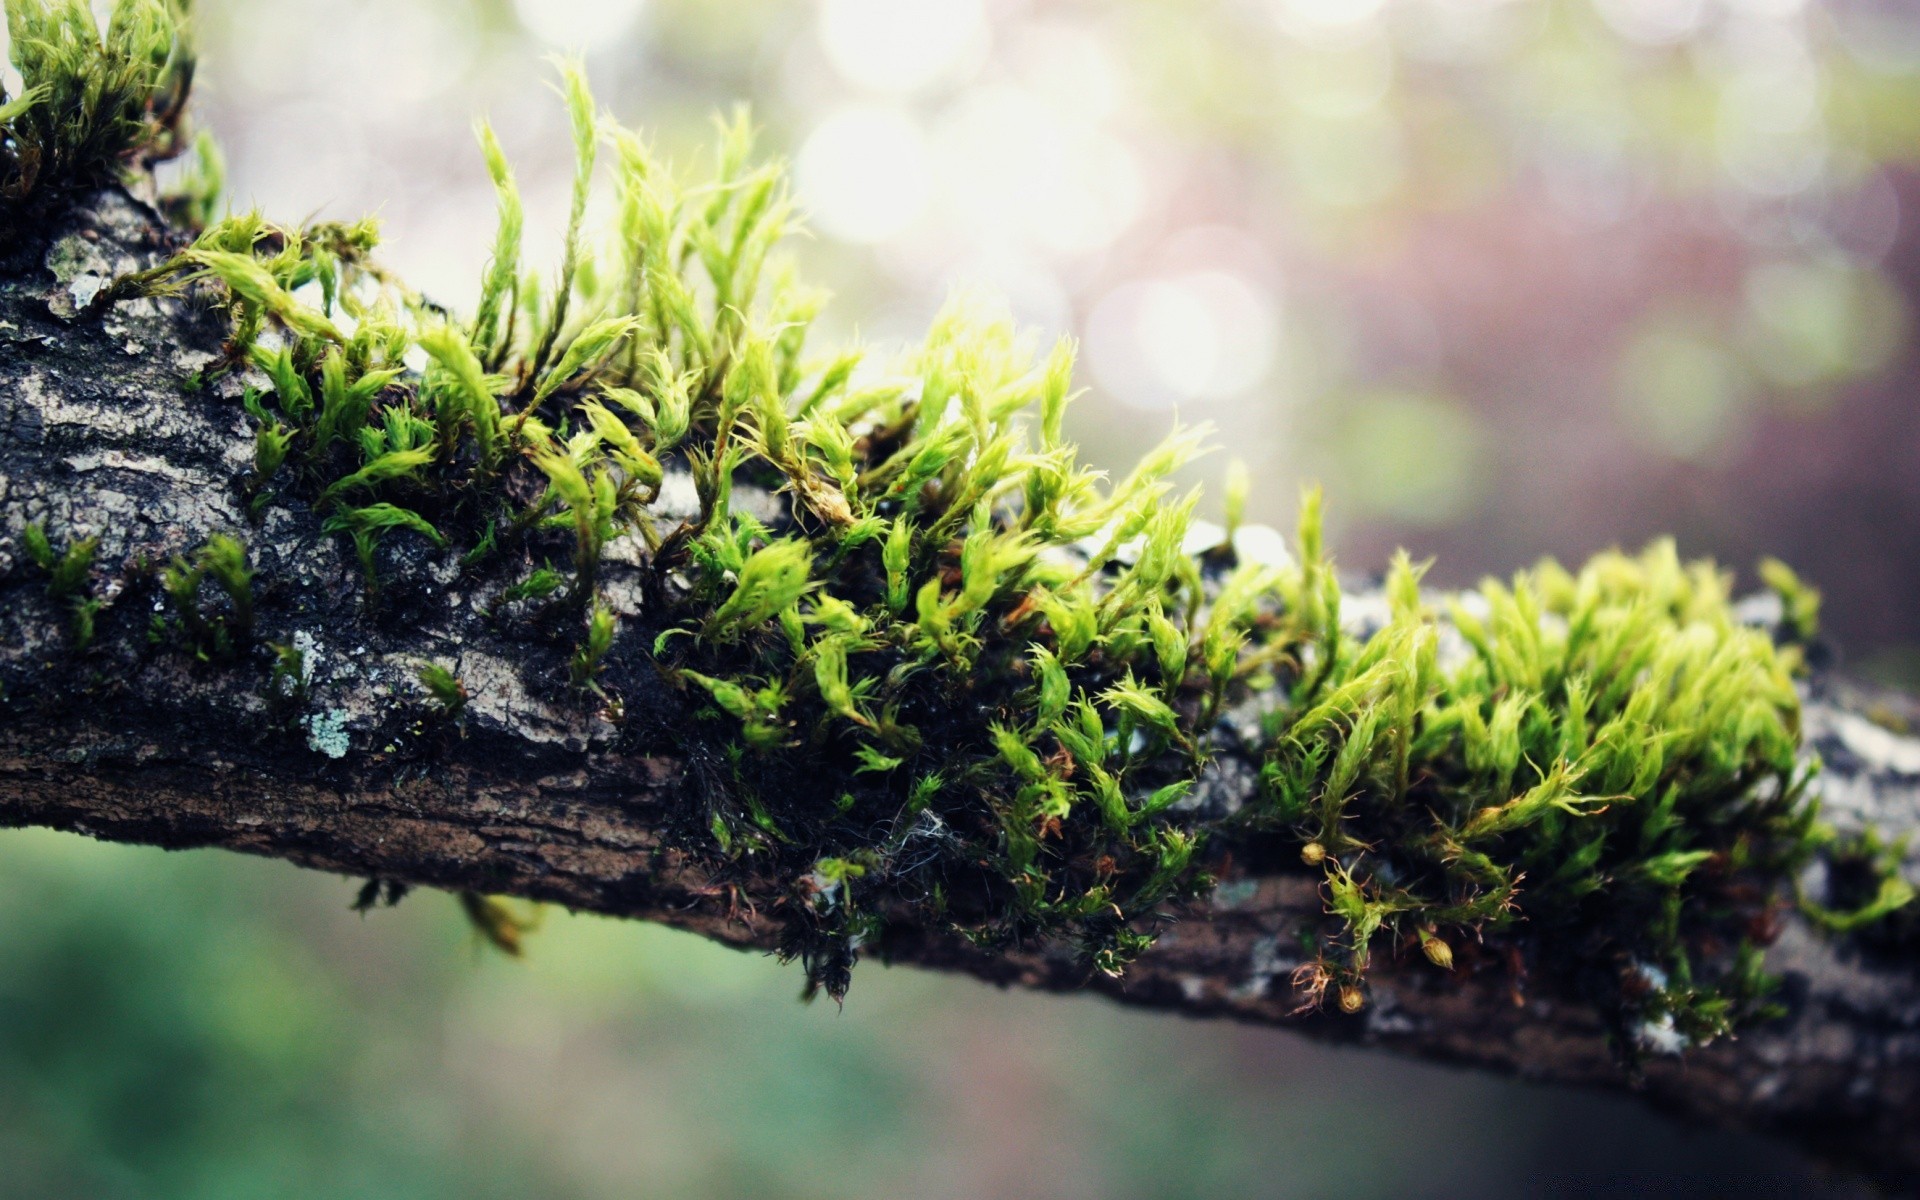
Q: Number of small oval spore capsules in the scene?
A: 3